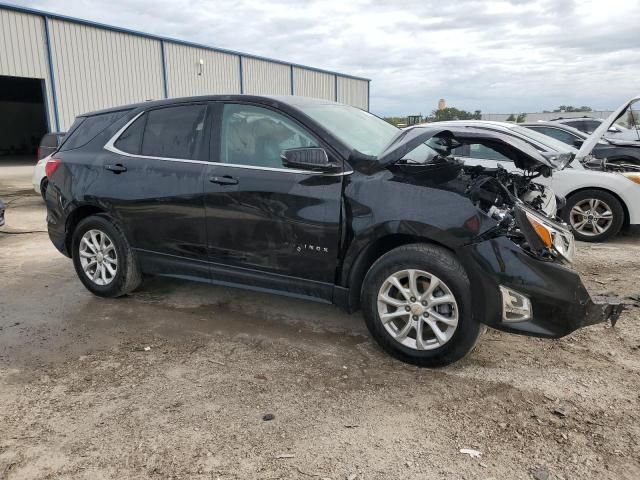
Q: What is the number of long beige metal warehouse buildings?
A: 1